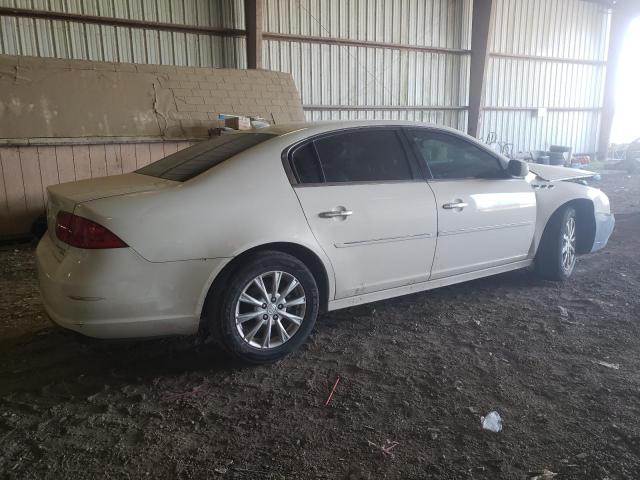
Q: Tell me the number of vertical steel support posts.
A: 3